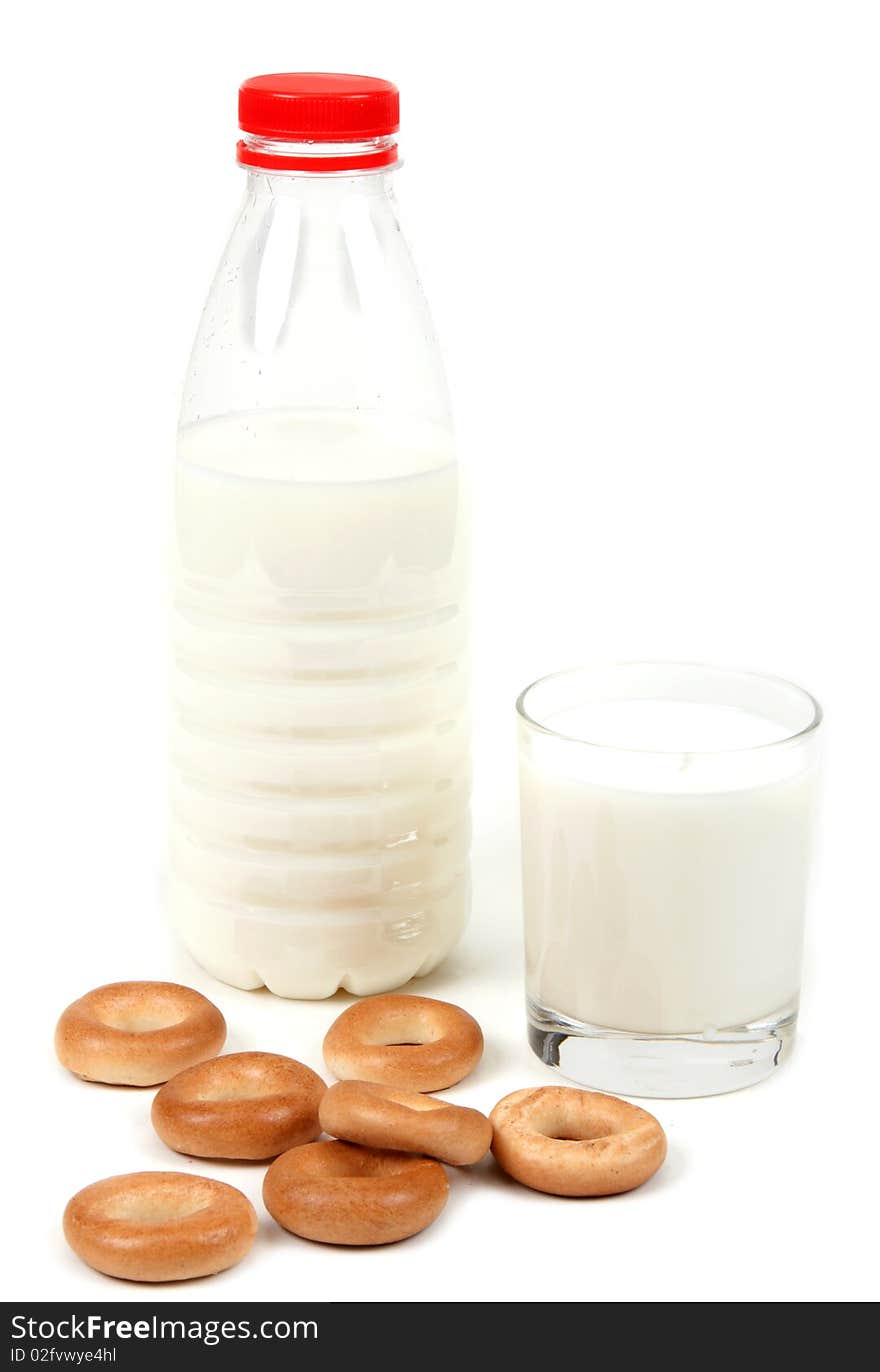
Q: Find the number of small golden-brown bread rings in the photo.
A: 7